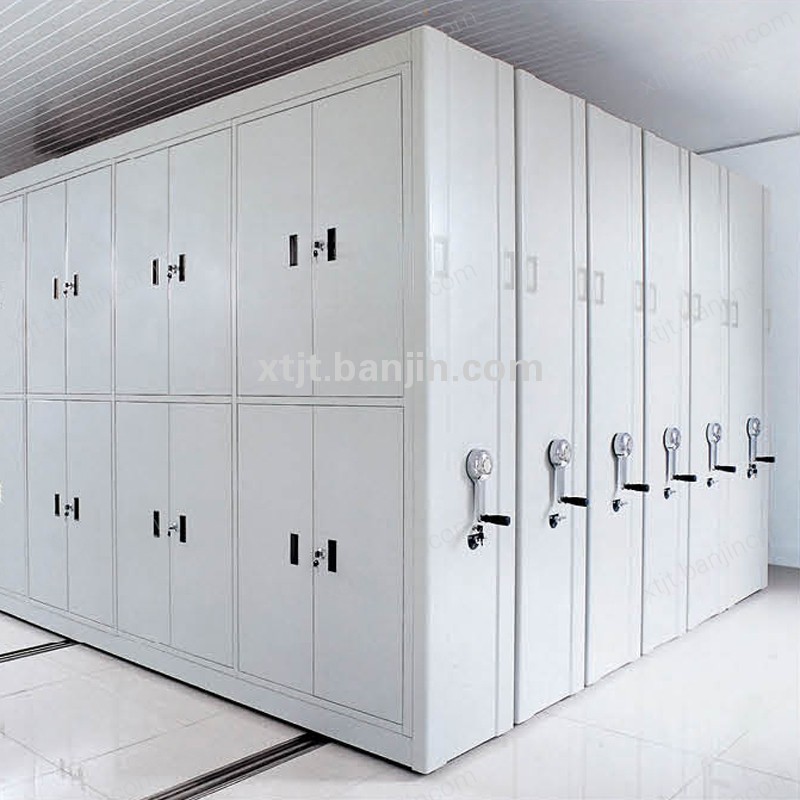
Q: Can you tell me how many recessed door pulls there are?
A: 12